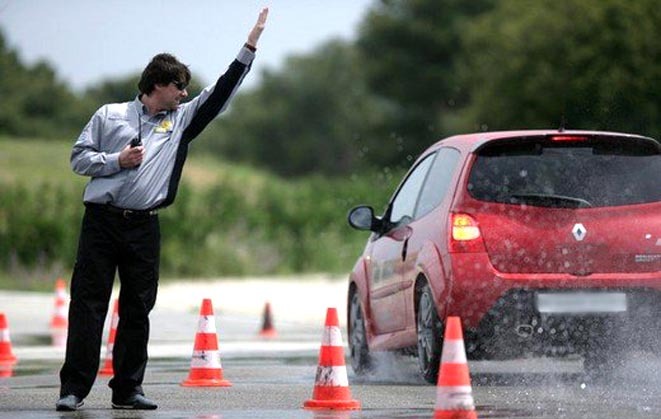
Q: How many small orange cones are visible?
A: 7